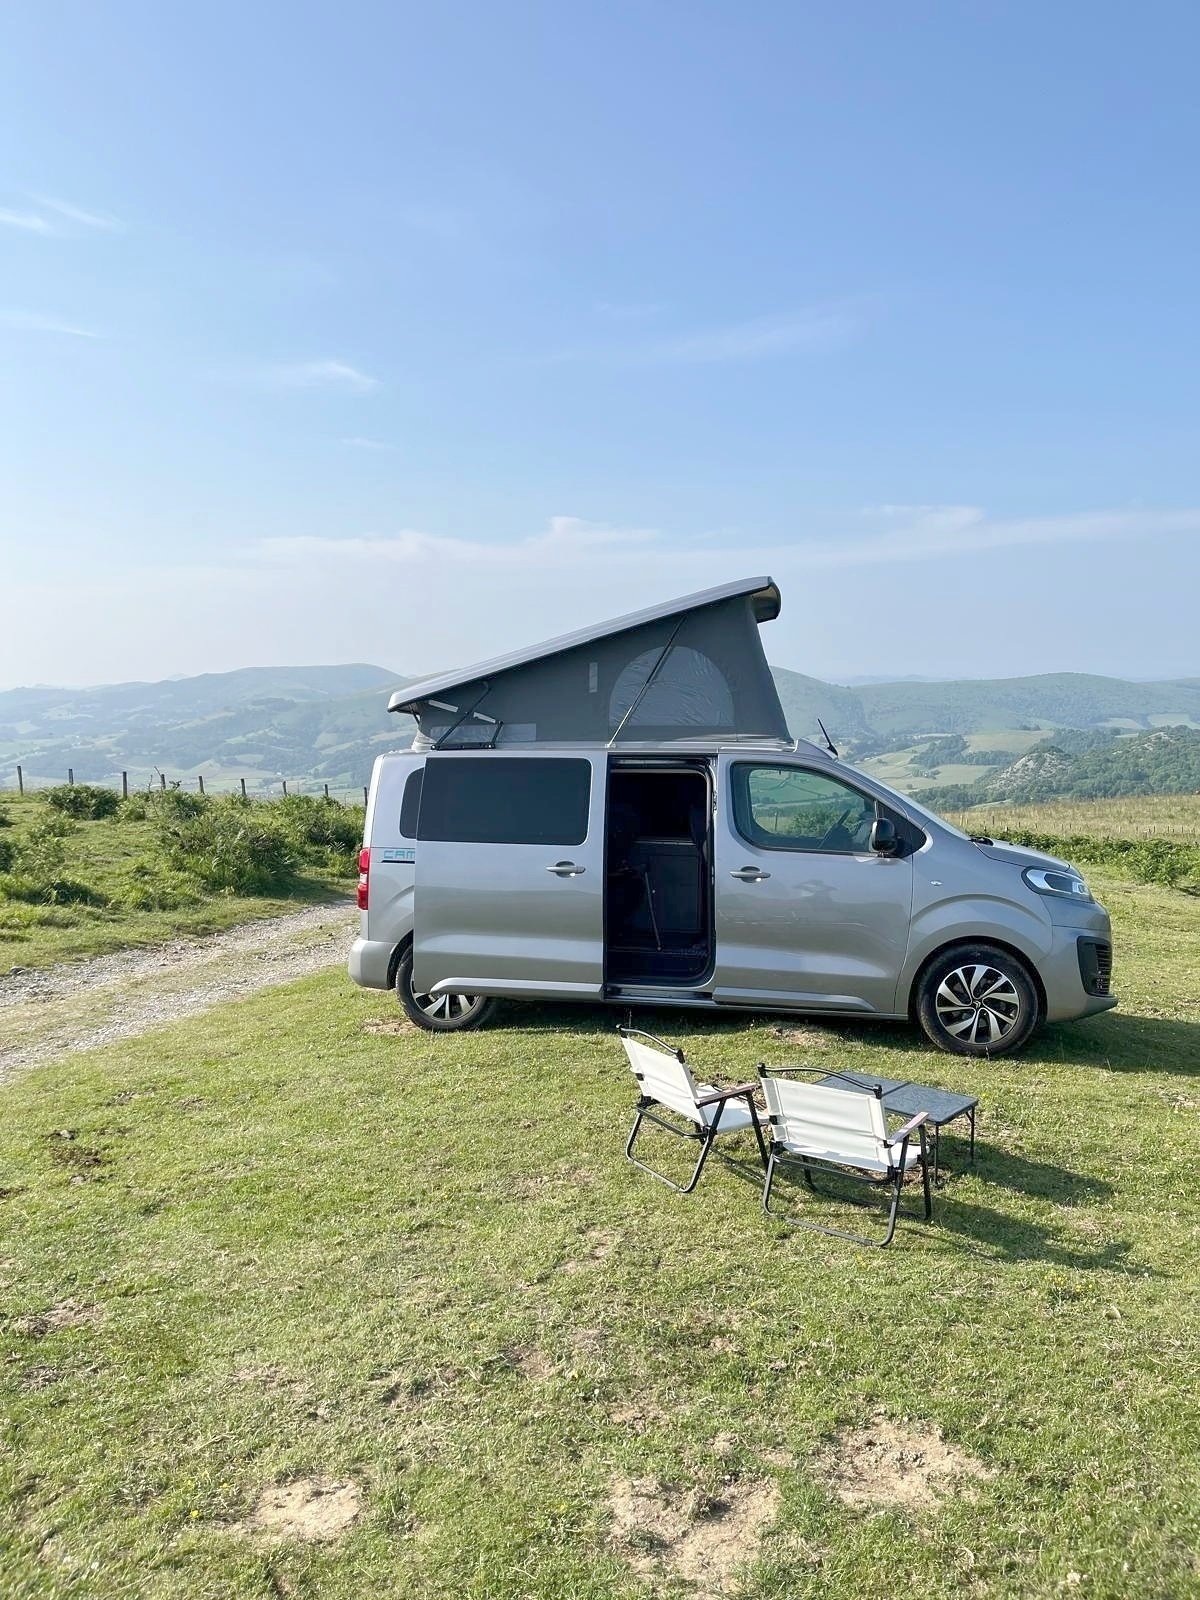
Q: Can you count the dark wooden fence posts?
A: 9